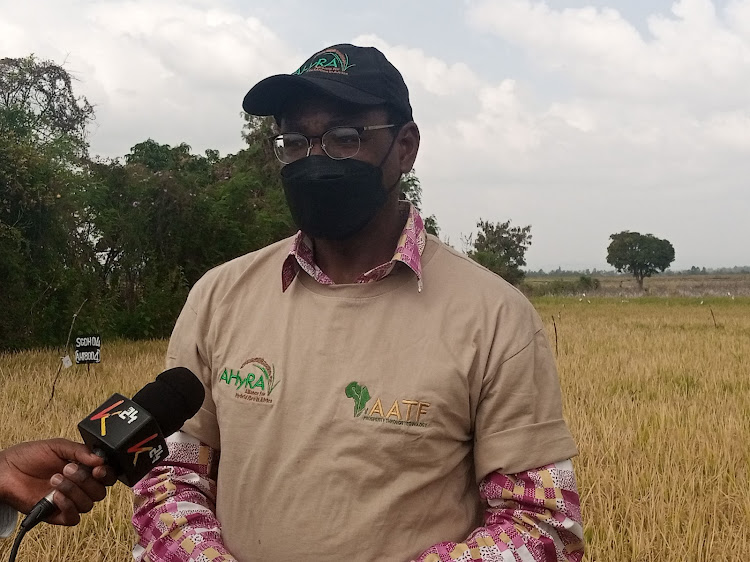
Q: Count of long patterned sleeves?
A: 2